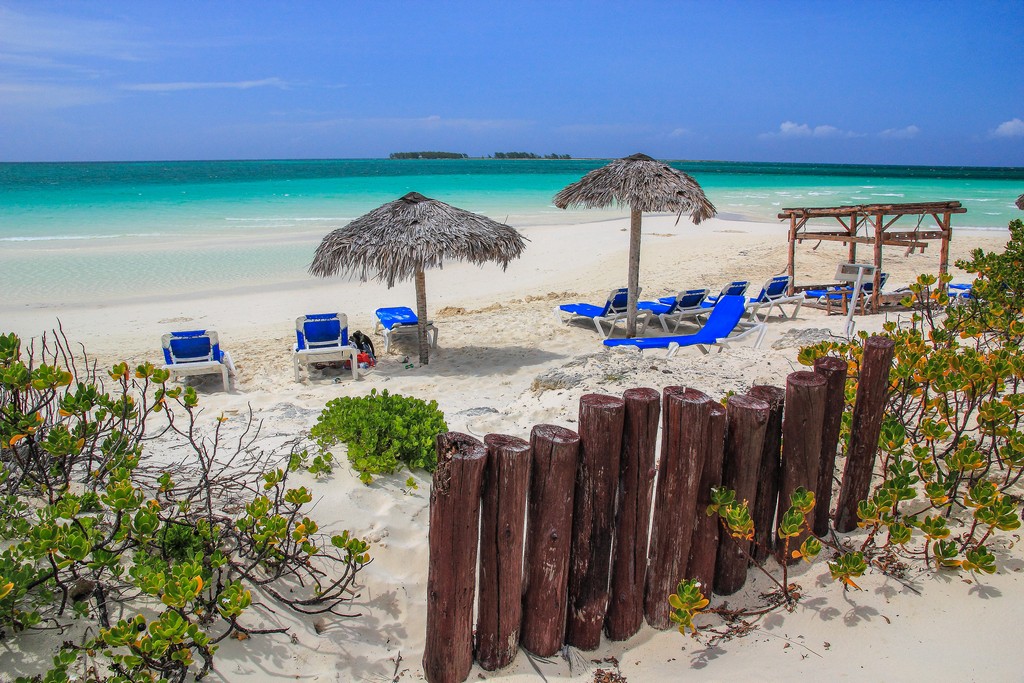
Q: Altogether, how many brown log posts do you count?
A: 12